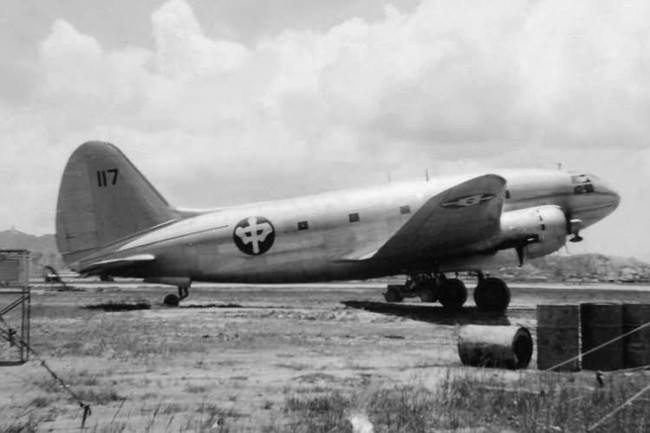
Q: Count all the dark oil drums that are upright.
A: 3